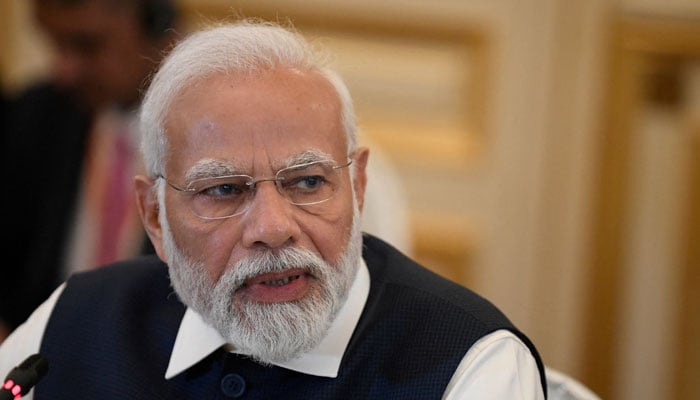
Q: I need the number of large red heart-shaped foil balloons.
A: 0